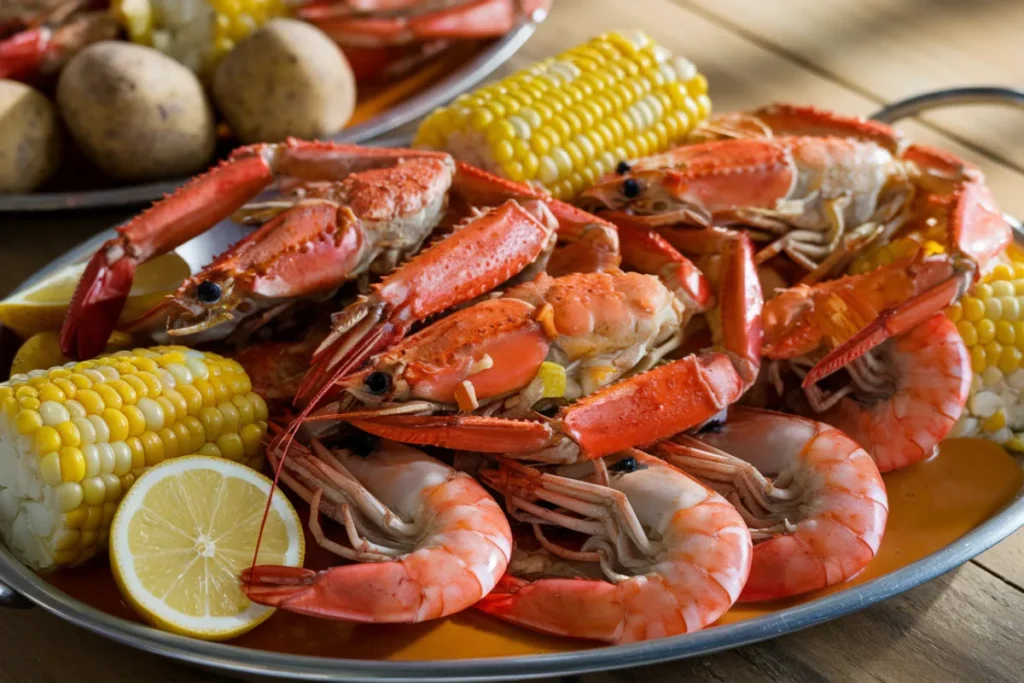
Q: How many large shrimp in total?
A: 4